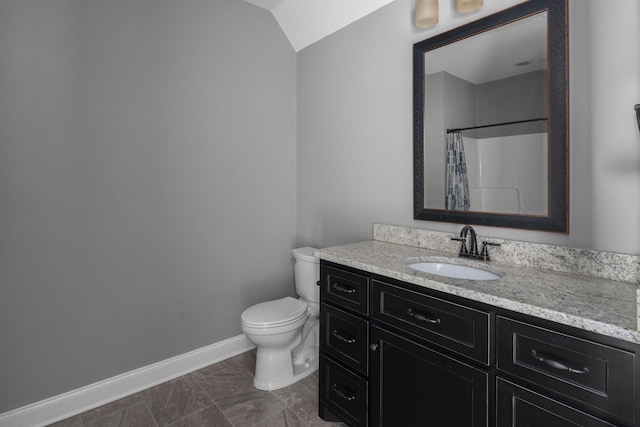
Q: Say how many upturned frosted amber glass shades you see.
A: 2